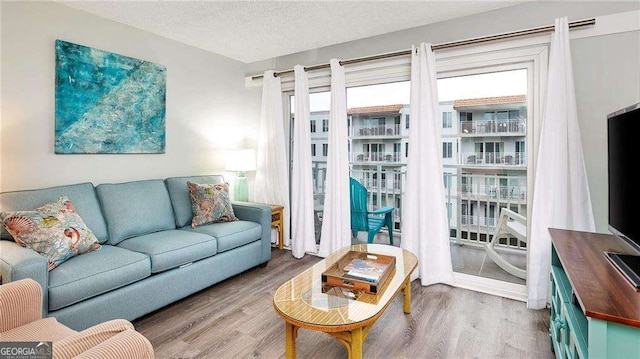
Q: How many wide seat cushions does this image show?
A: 3